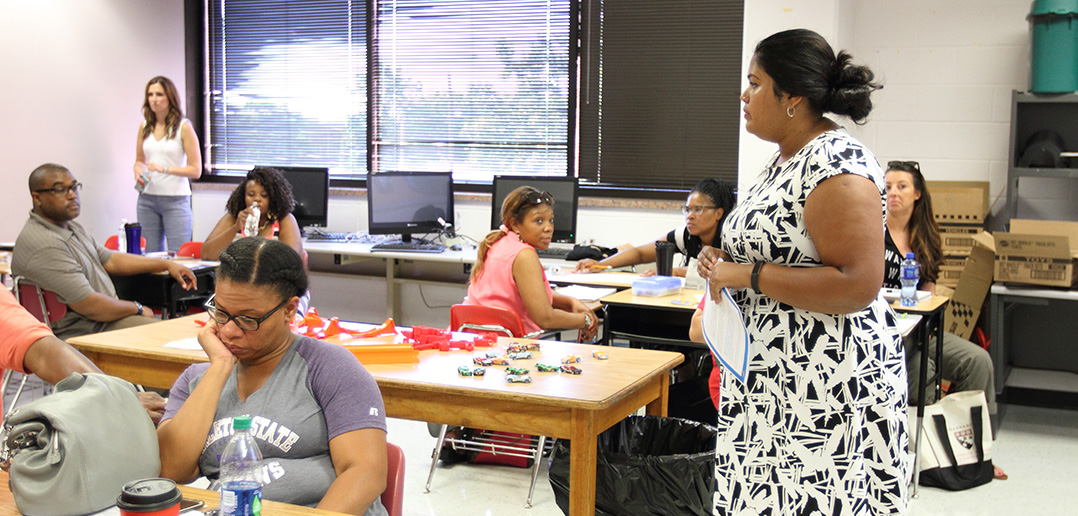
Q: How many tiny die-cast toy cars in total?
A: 15